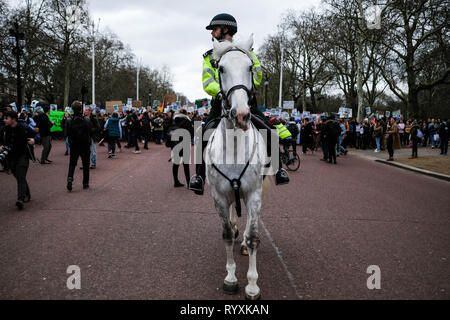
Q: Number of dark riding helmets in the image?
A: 1